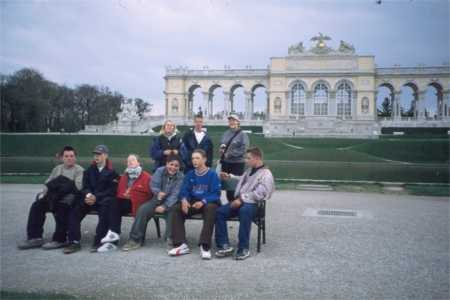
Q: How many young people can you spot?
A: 9